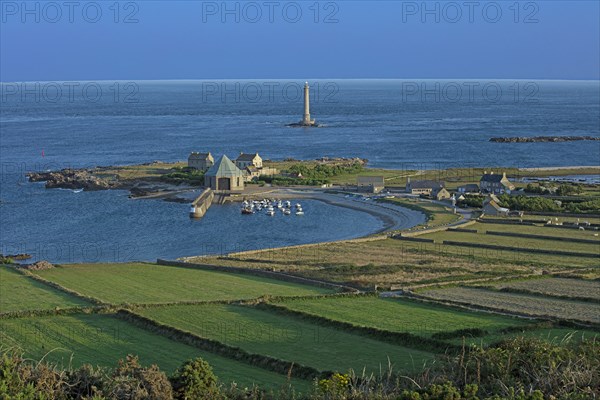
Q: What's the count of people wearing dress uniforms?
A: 0